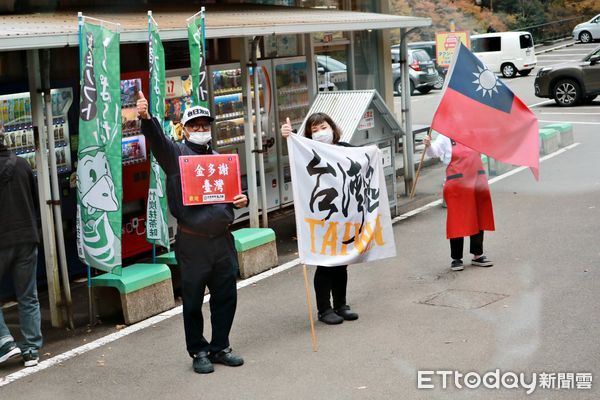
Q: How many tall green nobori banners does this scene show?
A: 3